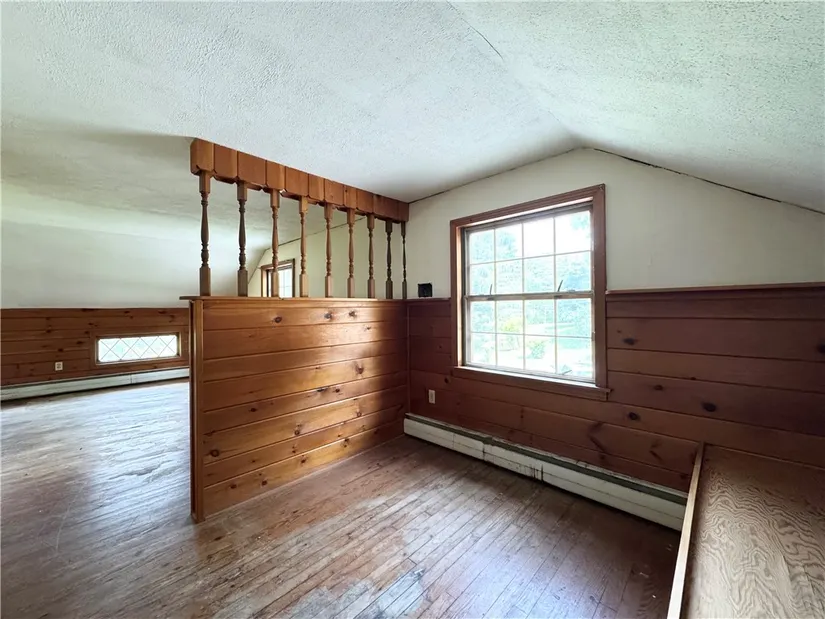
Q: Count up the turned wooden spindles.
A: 9